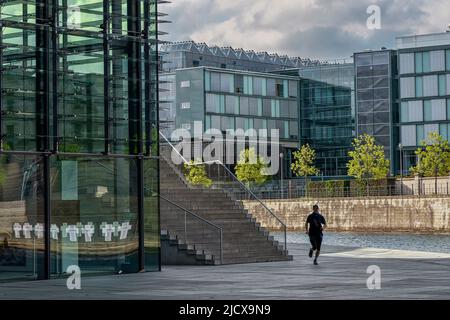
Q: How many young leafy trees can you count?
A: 5